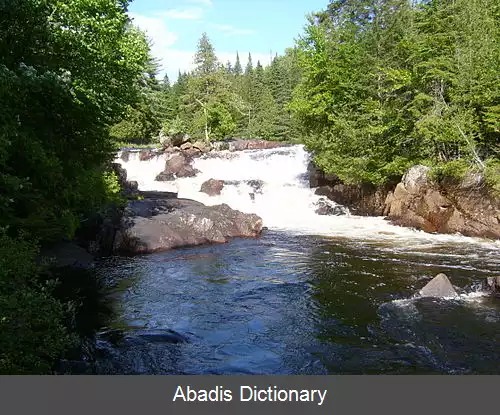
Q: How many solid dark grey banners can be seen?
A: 1